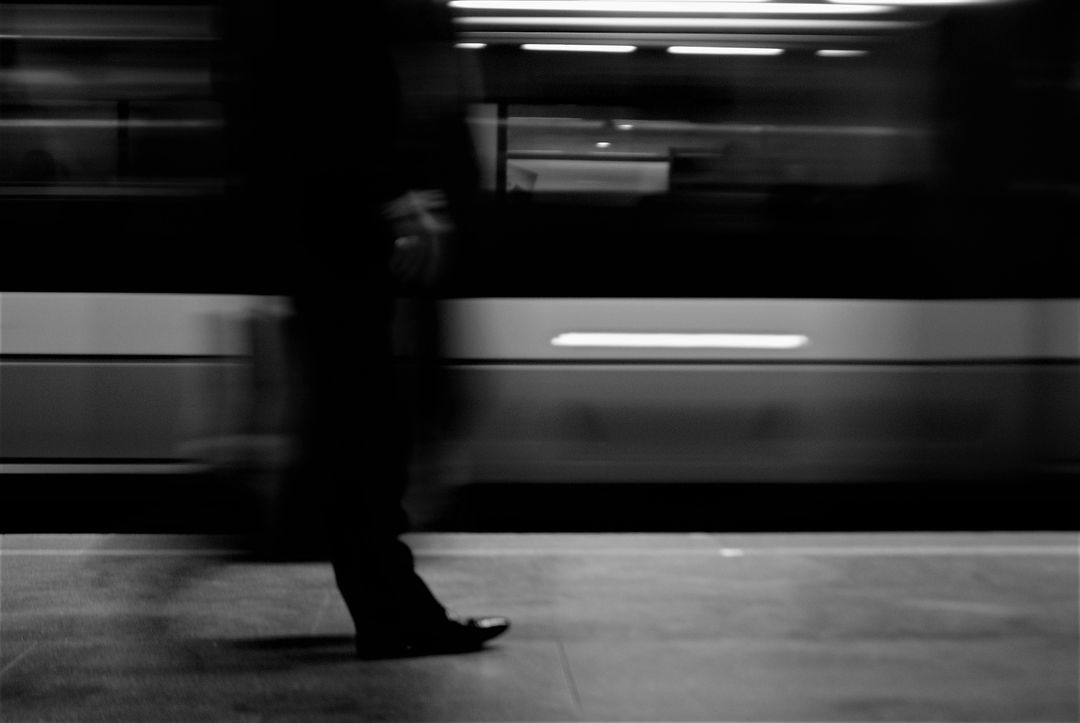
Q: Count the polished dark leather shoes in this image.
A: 1